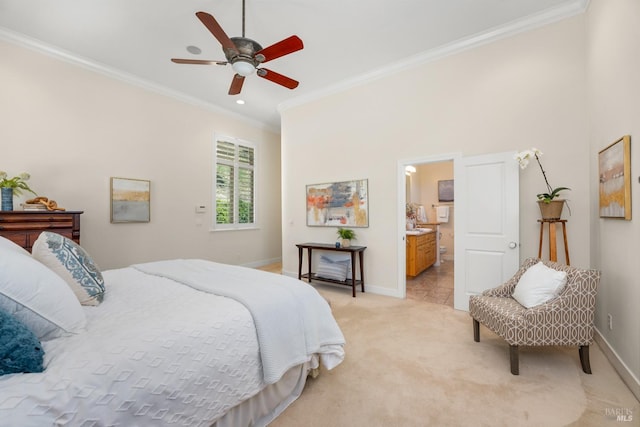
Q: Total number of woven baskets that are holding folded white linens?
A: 0